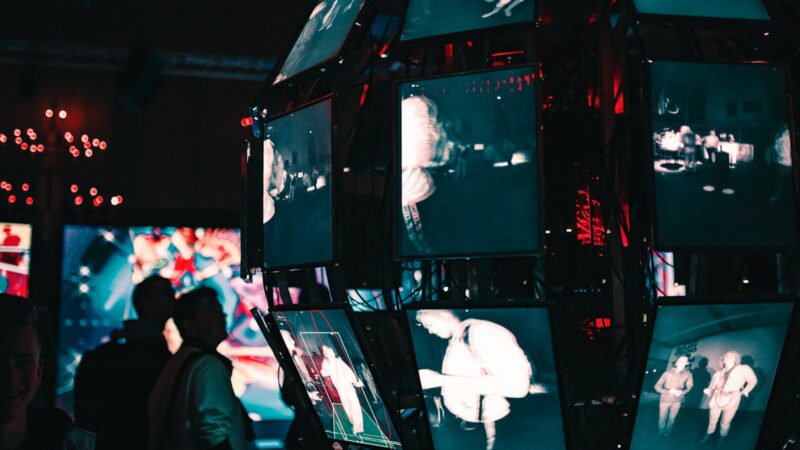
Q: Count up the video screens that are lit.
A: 11